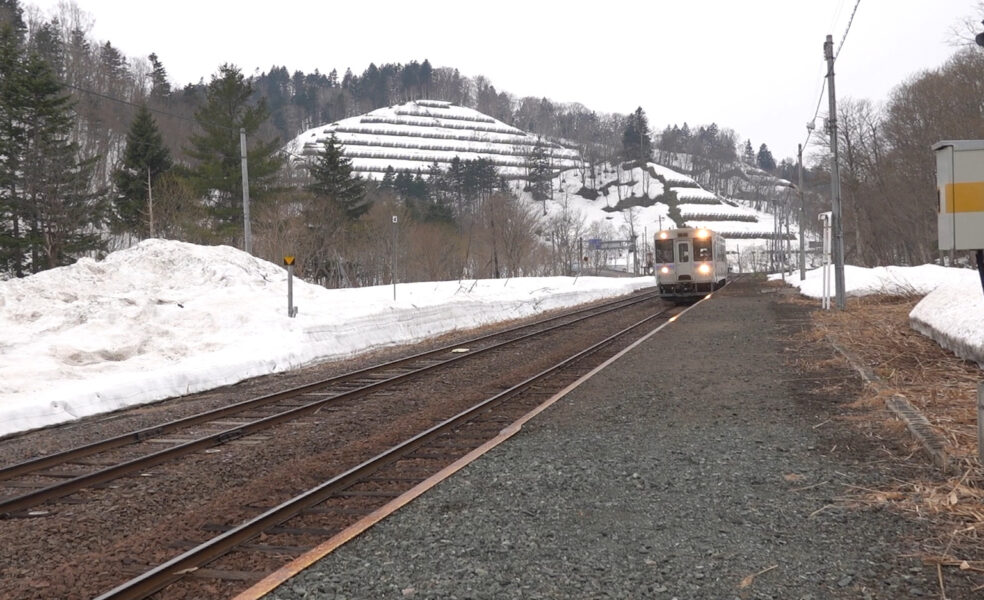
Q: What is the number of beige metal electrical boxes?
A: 1